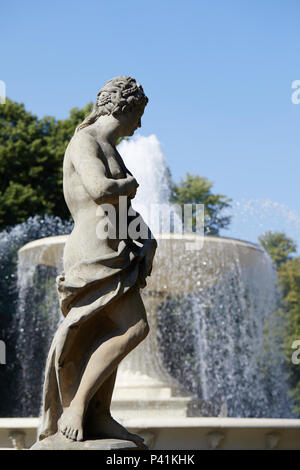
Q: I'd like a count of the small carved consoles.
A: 4